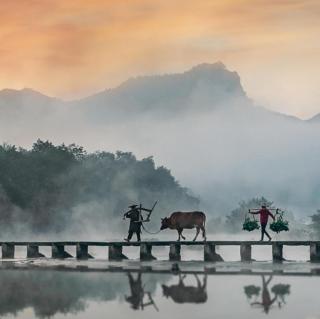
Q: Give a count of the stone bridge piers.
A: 11